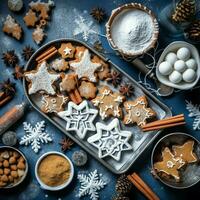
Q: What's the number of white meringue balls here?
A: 7